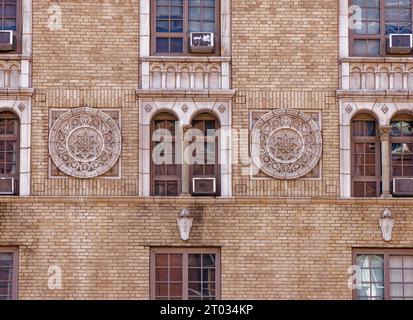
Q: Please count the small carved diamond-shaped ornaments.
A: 6